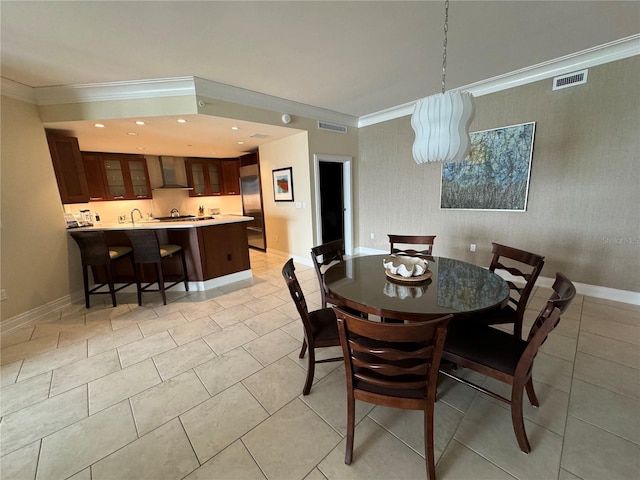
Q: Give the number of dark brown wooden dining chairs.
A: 6